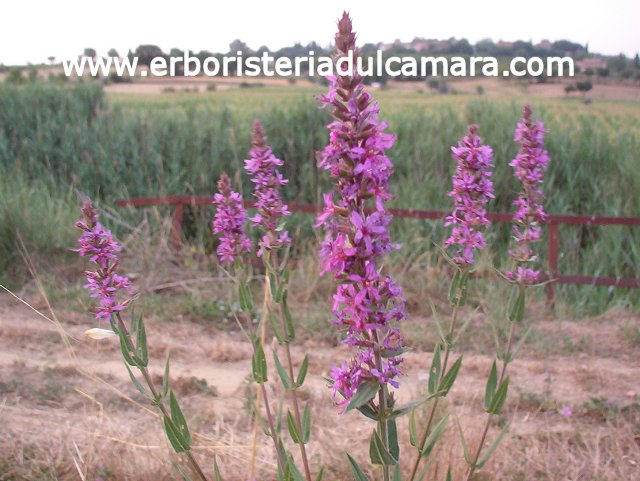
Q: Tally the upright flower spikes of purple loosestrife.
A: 6